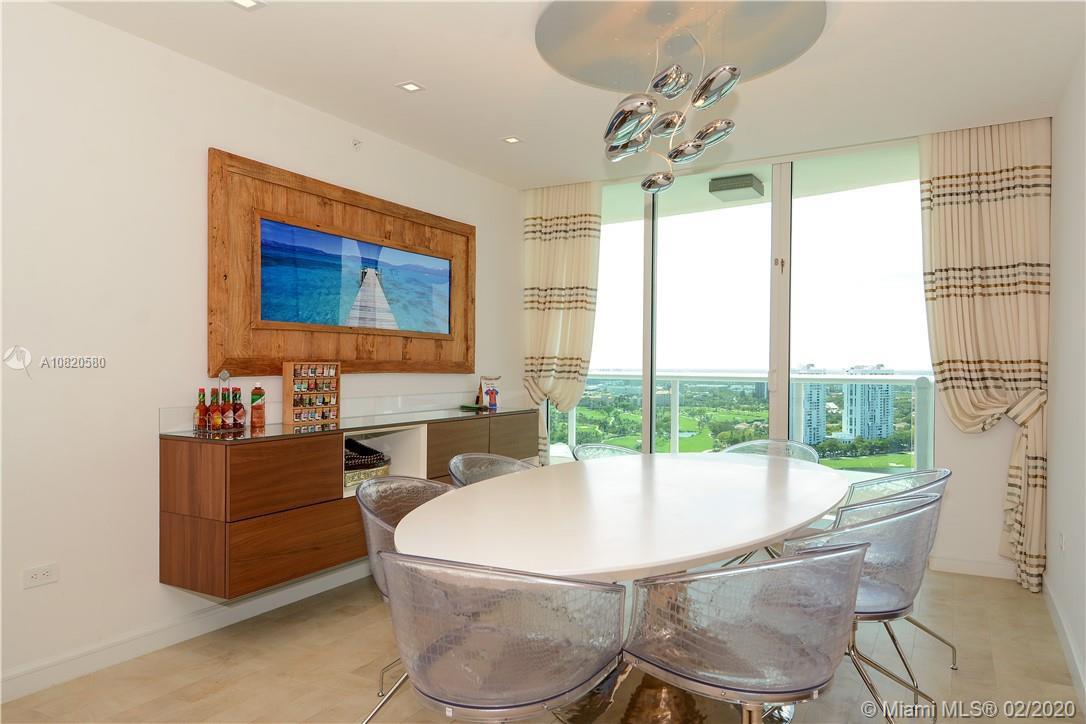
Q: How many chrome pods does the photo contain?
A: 9